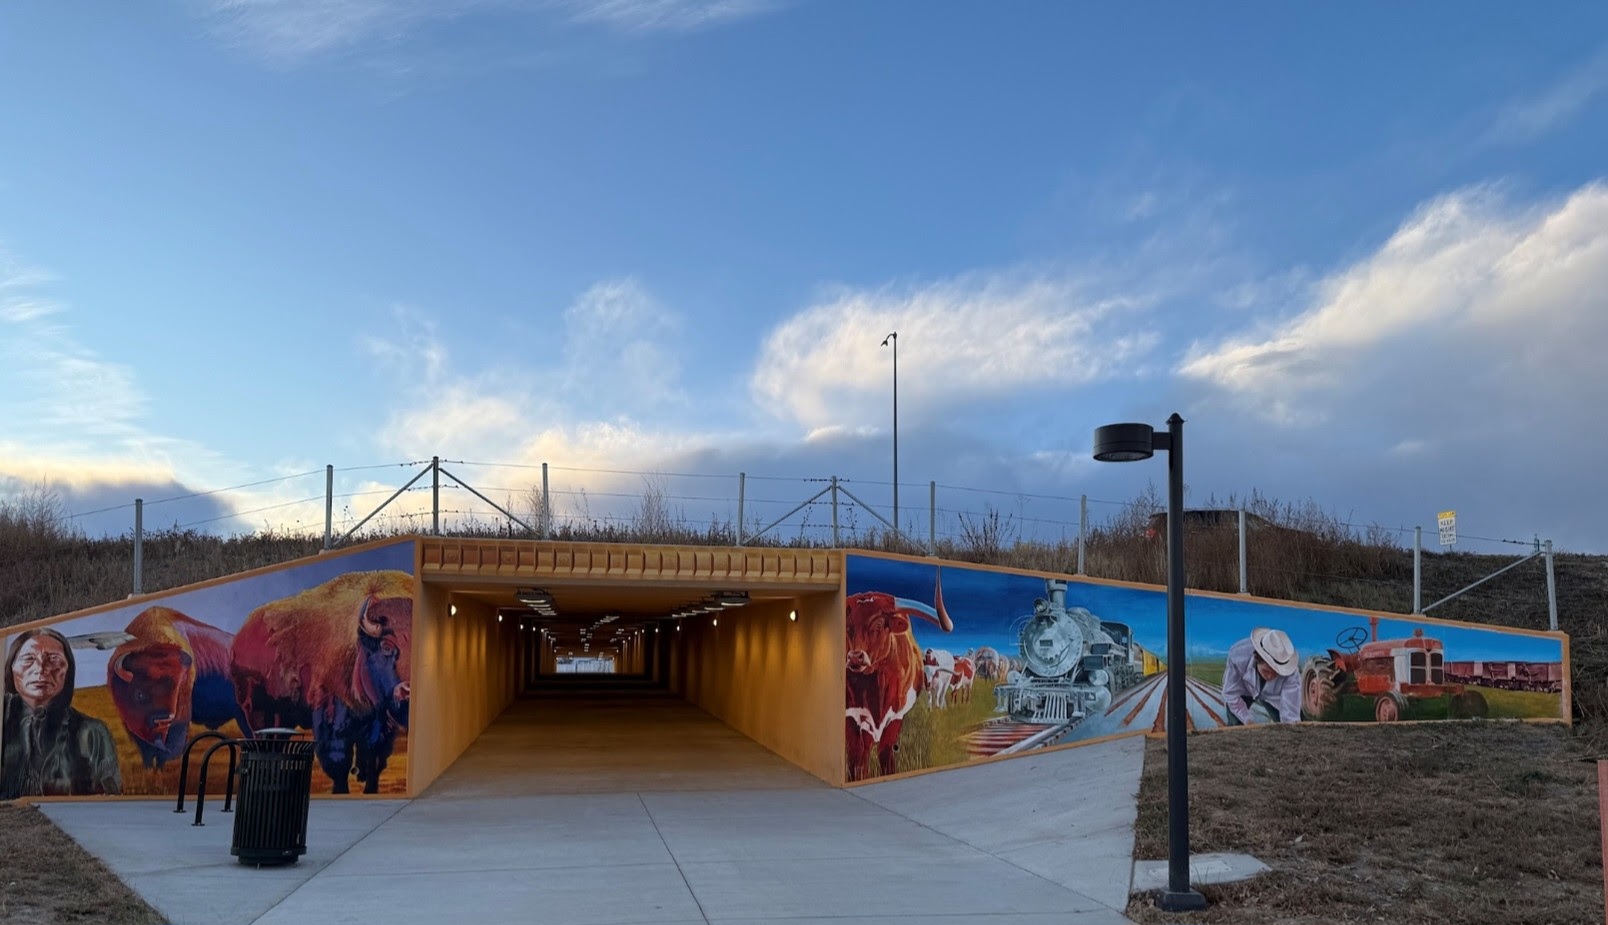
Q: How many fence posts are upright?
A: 11